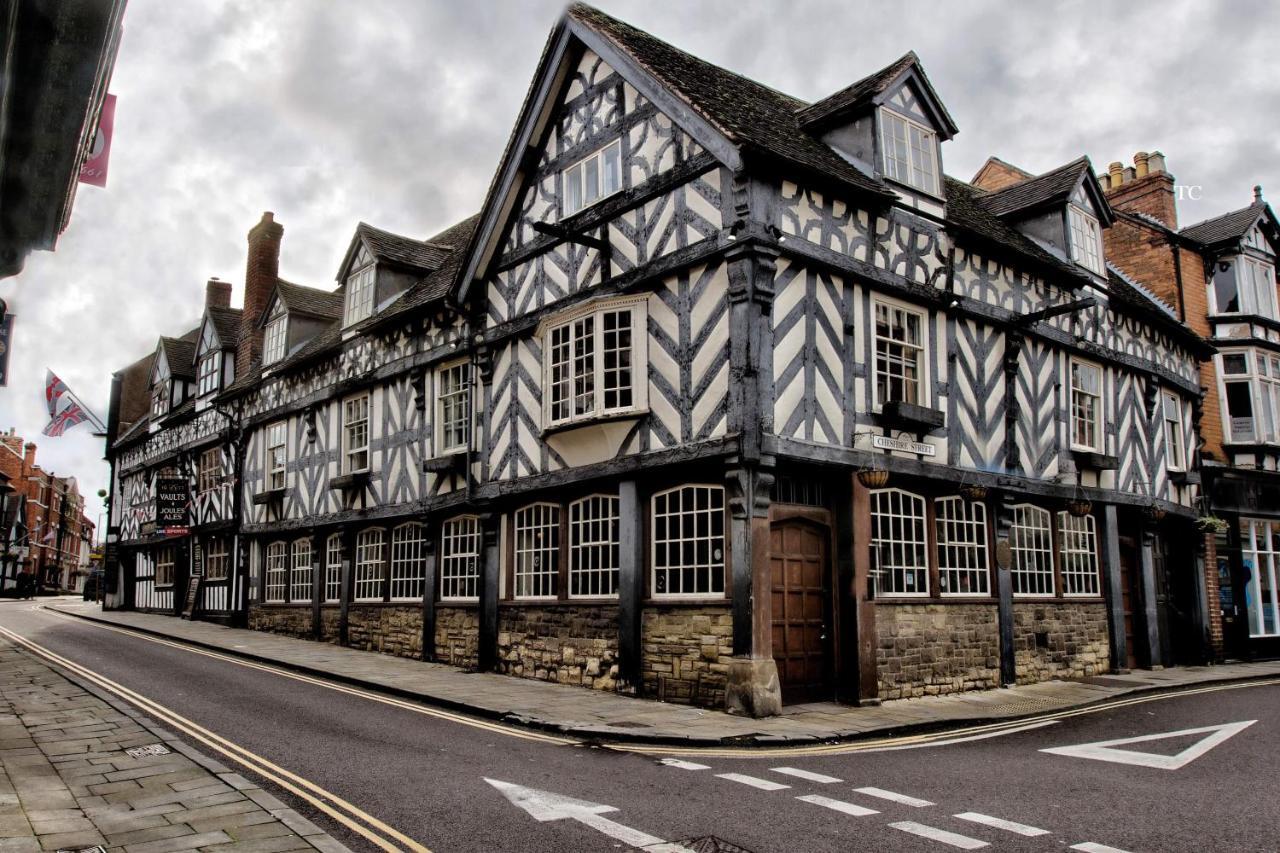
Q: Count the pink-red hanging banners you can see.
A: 1